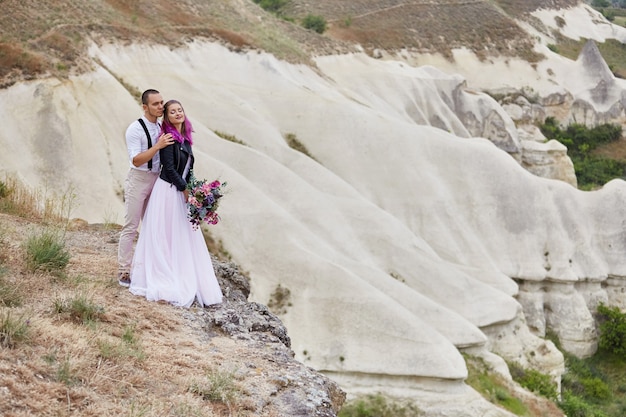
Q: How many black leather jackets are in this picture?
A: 1